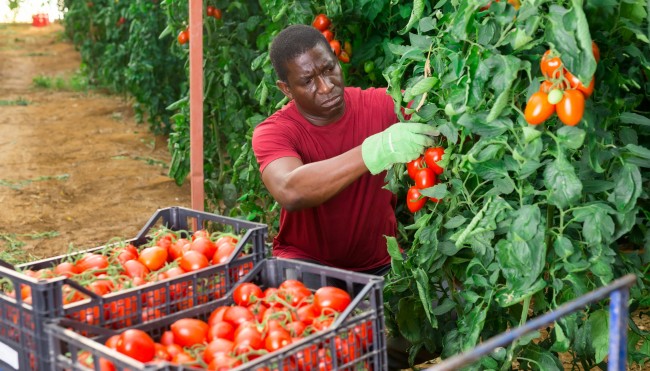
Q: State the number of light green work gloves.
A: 1